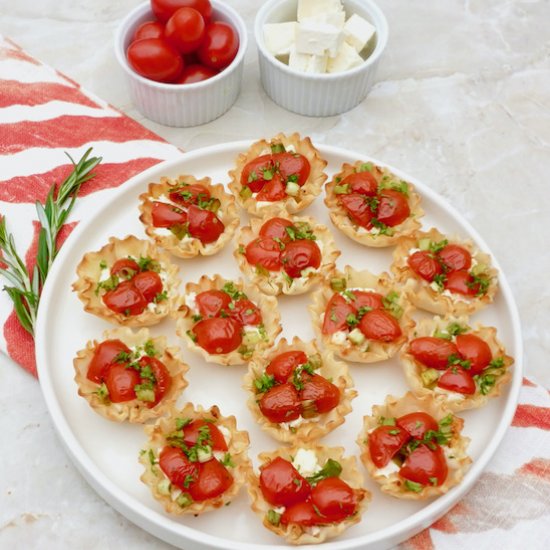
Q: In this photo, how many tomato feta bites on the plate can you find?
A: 14